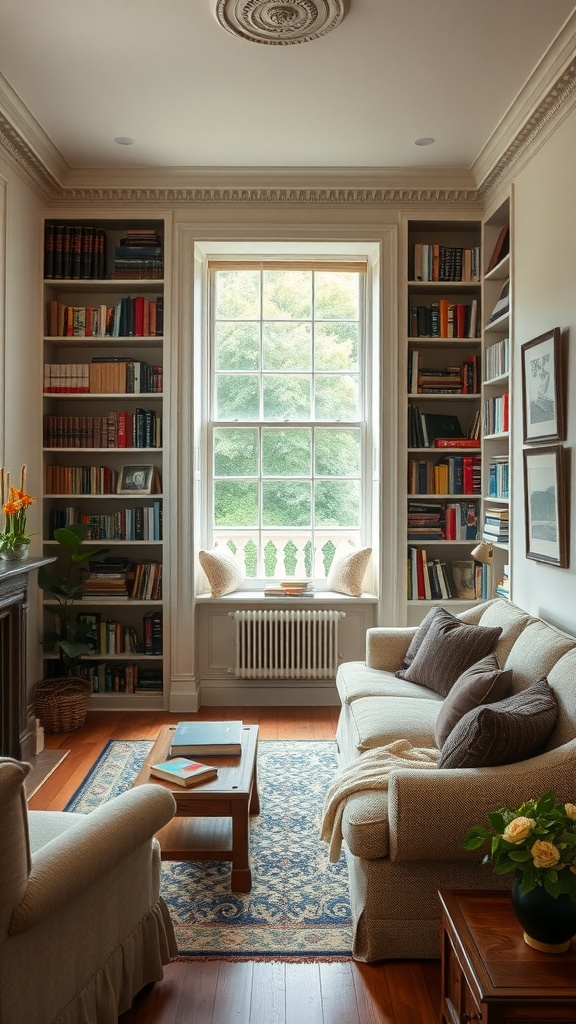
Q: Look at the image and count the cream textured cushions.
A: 2